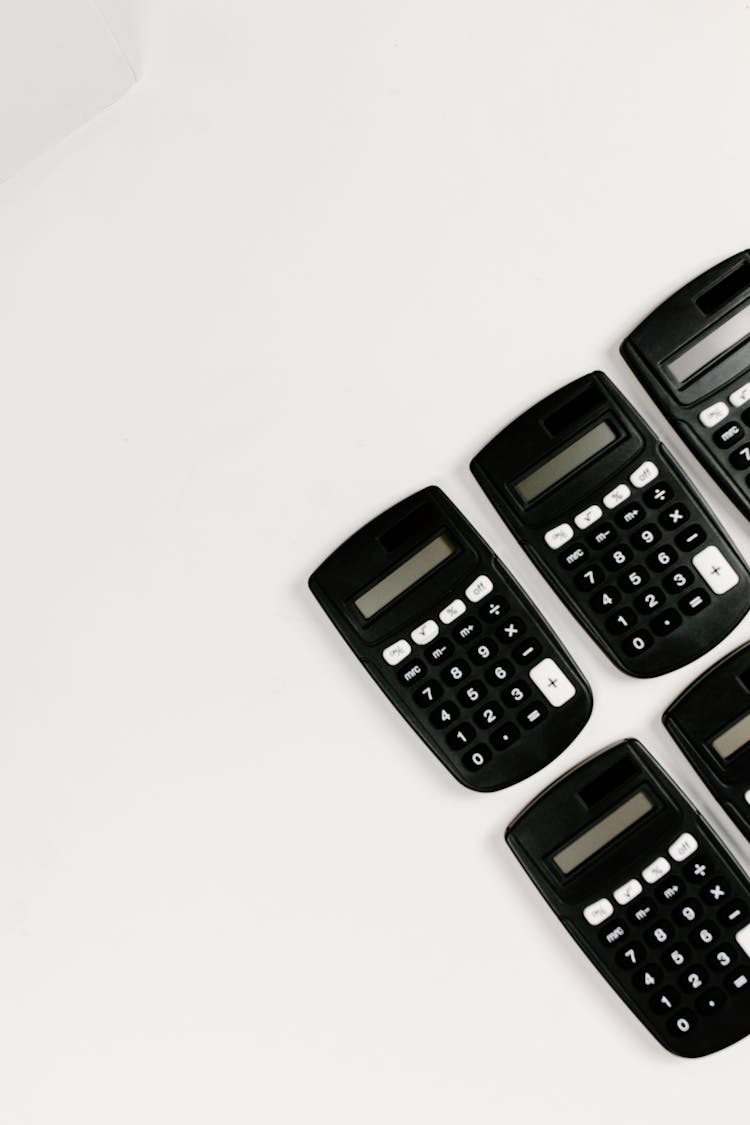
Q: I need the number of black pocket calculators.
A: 5